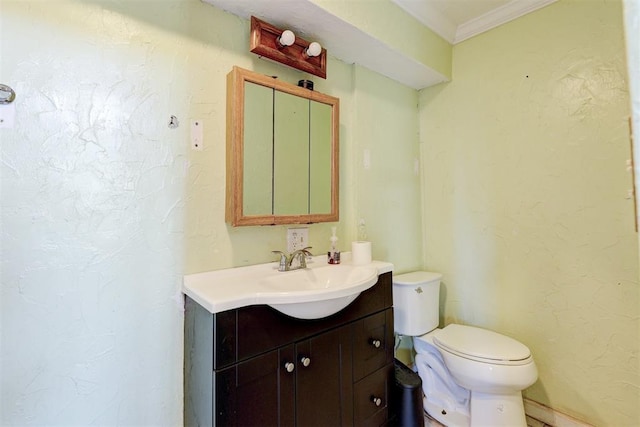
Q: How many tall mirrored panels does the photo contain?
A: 3